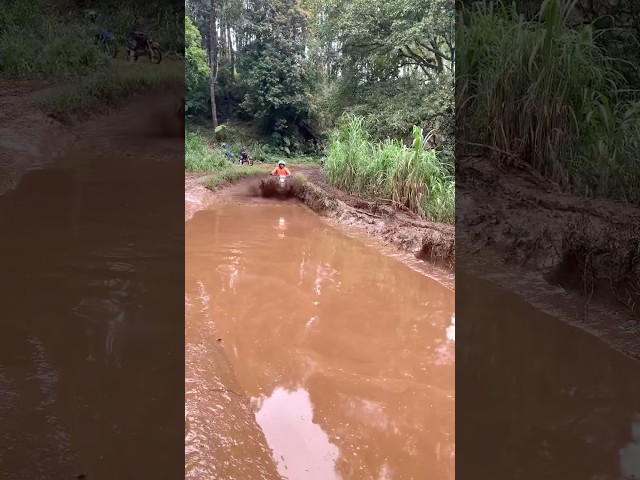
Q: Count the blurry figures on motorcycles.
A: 2